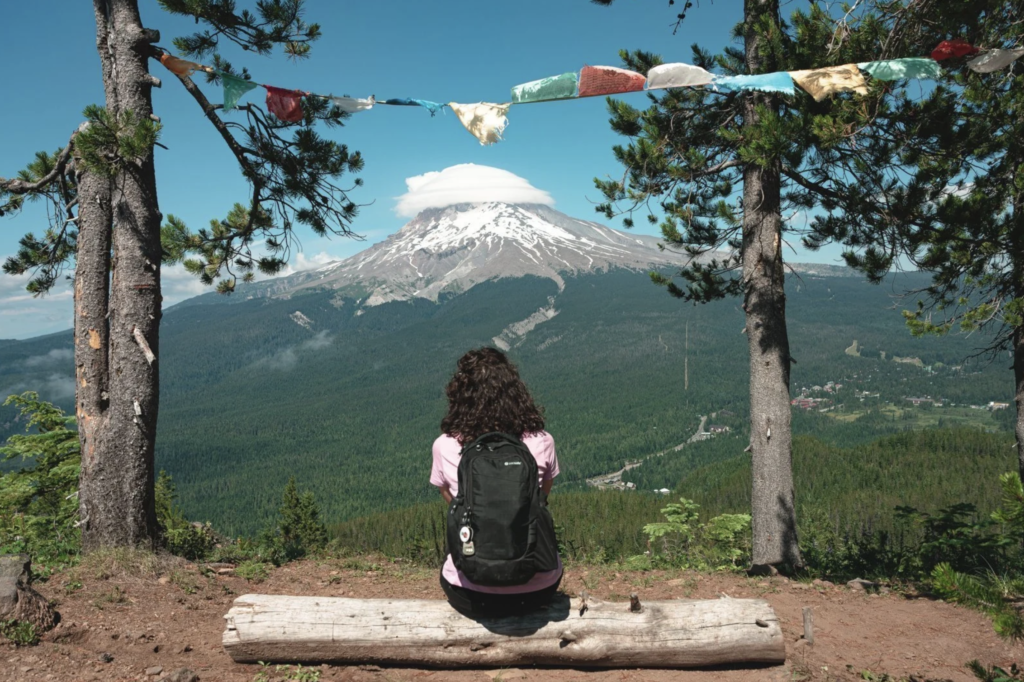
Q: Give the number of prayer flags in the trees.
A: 14